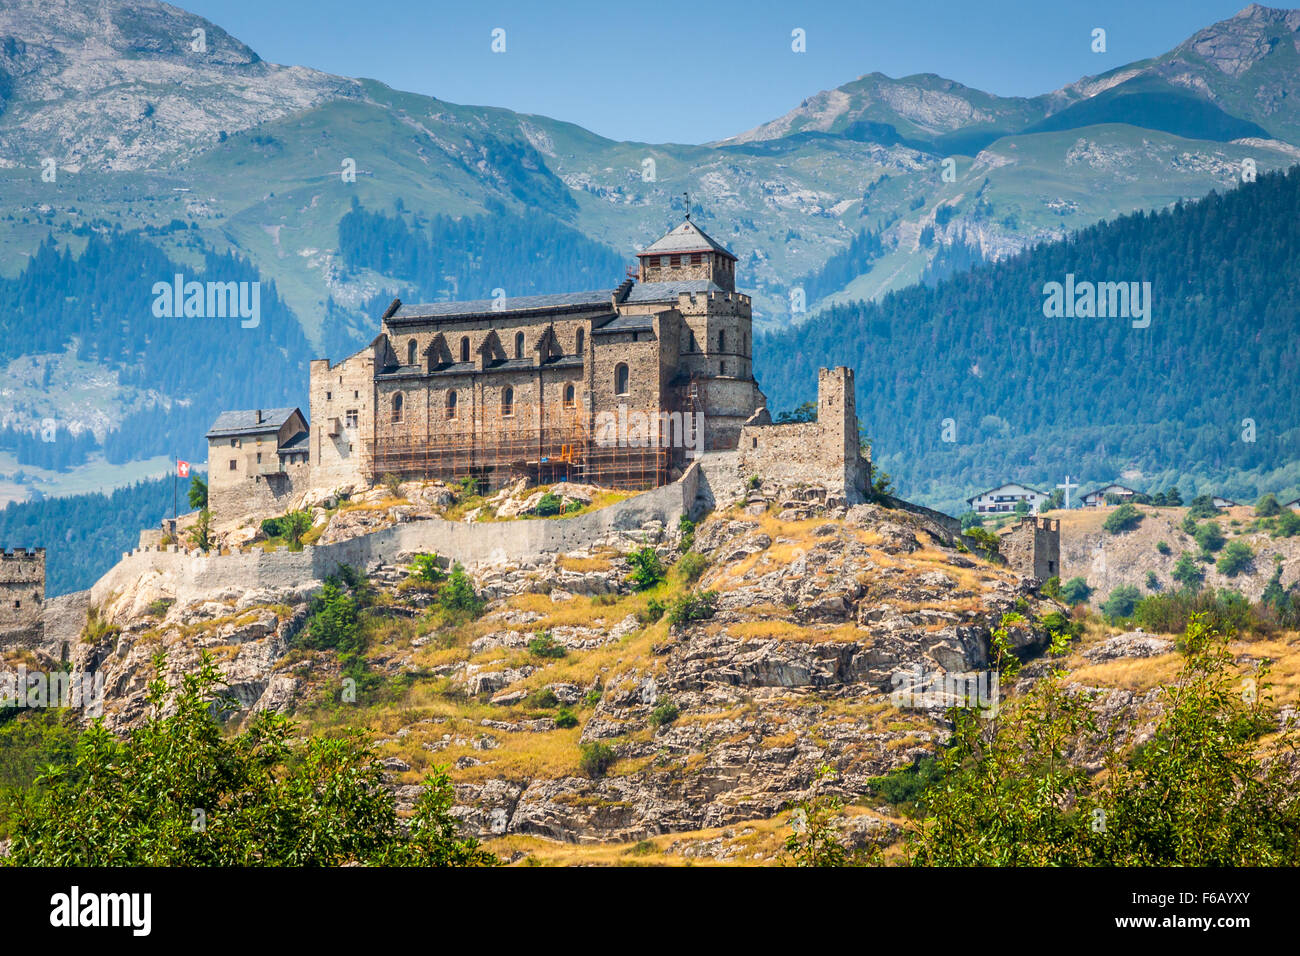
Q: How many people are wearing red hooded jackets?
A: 0